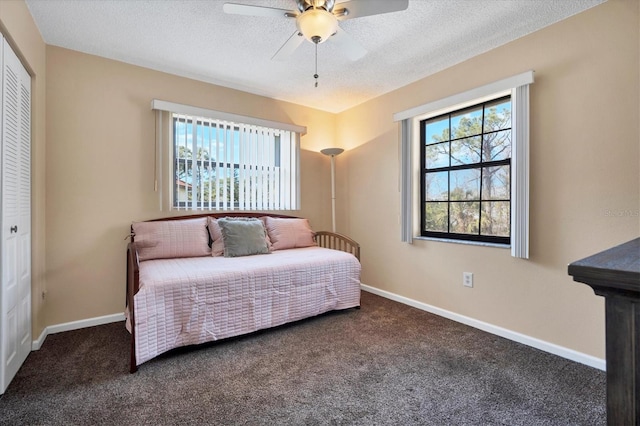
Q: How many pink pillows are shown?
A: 3